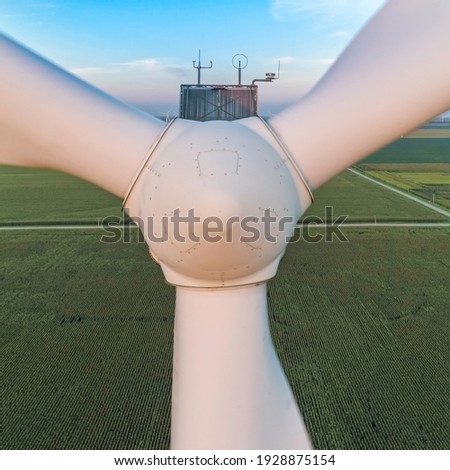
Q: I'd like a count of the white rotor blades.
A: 3